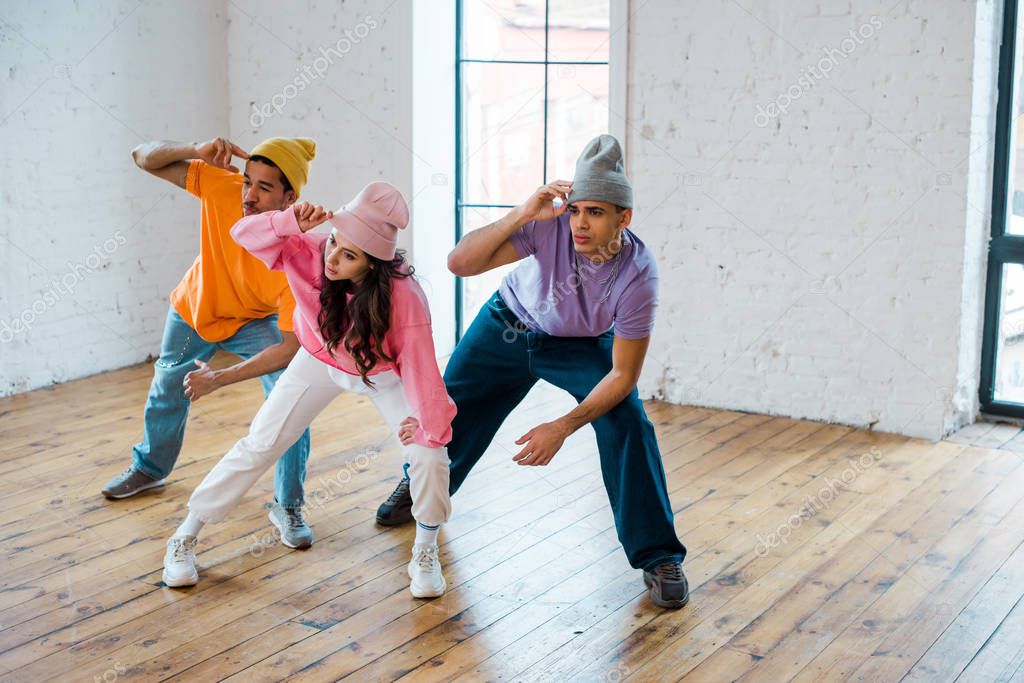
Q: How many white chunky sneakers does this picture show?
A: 2